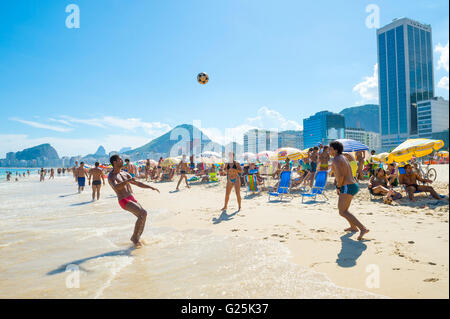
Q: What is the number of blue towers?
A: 2